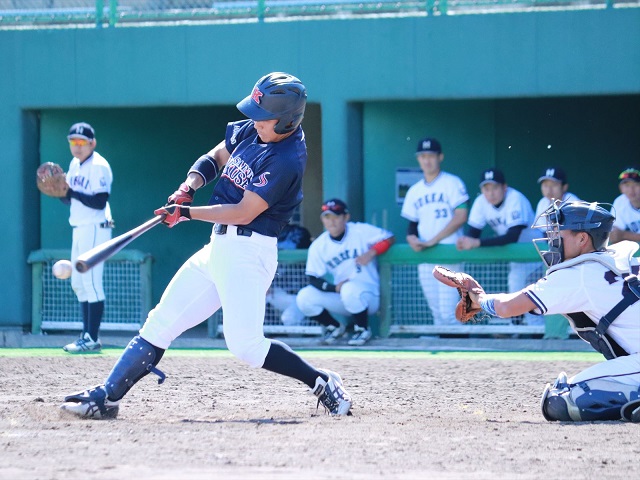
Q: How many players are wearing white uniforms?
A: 7